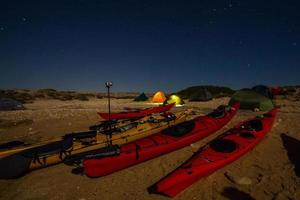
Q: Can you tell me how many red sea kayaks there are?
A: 3